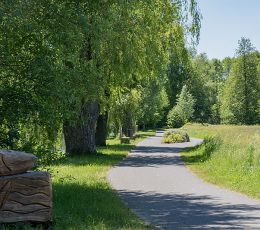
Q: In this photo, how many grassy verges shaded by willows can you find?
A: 1